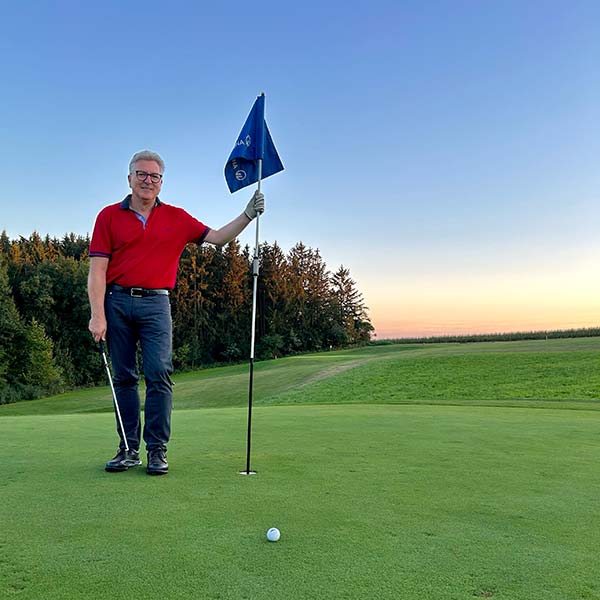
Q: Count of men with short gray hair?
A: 1